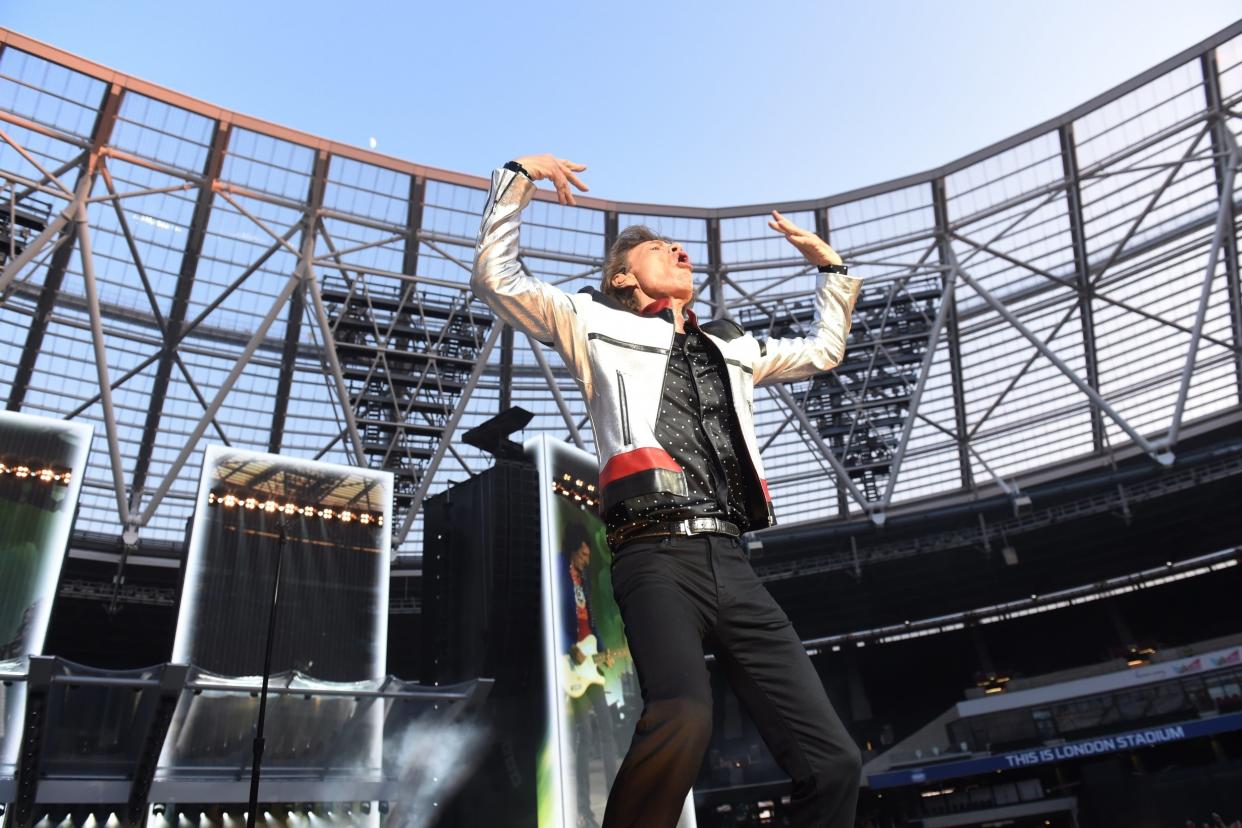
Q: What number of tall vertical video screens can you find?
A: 3